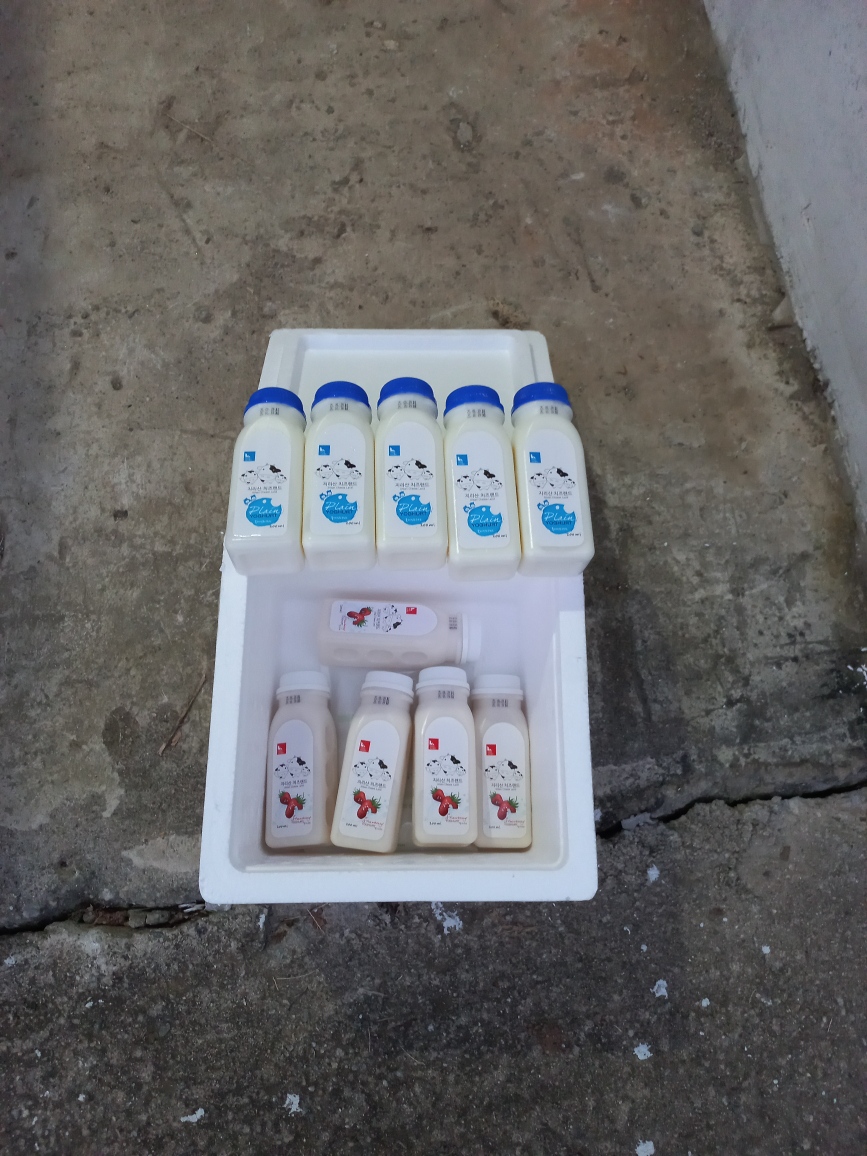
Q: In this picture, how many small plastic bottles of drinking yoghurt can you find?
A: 10